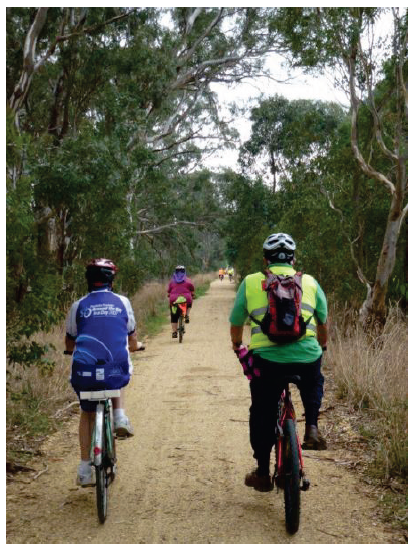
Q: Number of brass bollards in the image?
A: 0